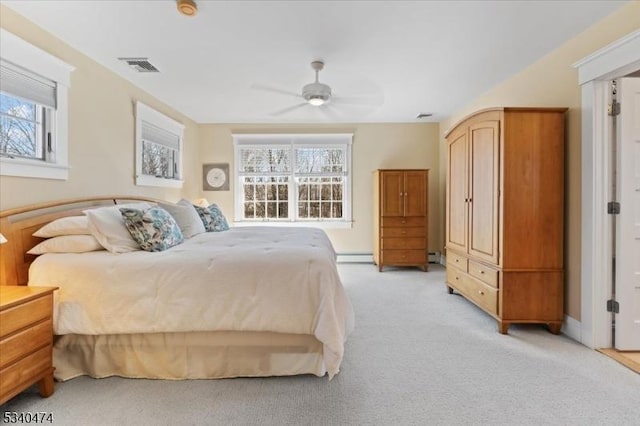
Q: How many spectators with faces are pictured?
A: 0